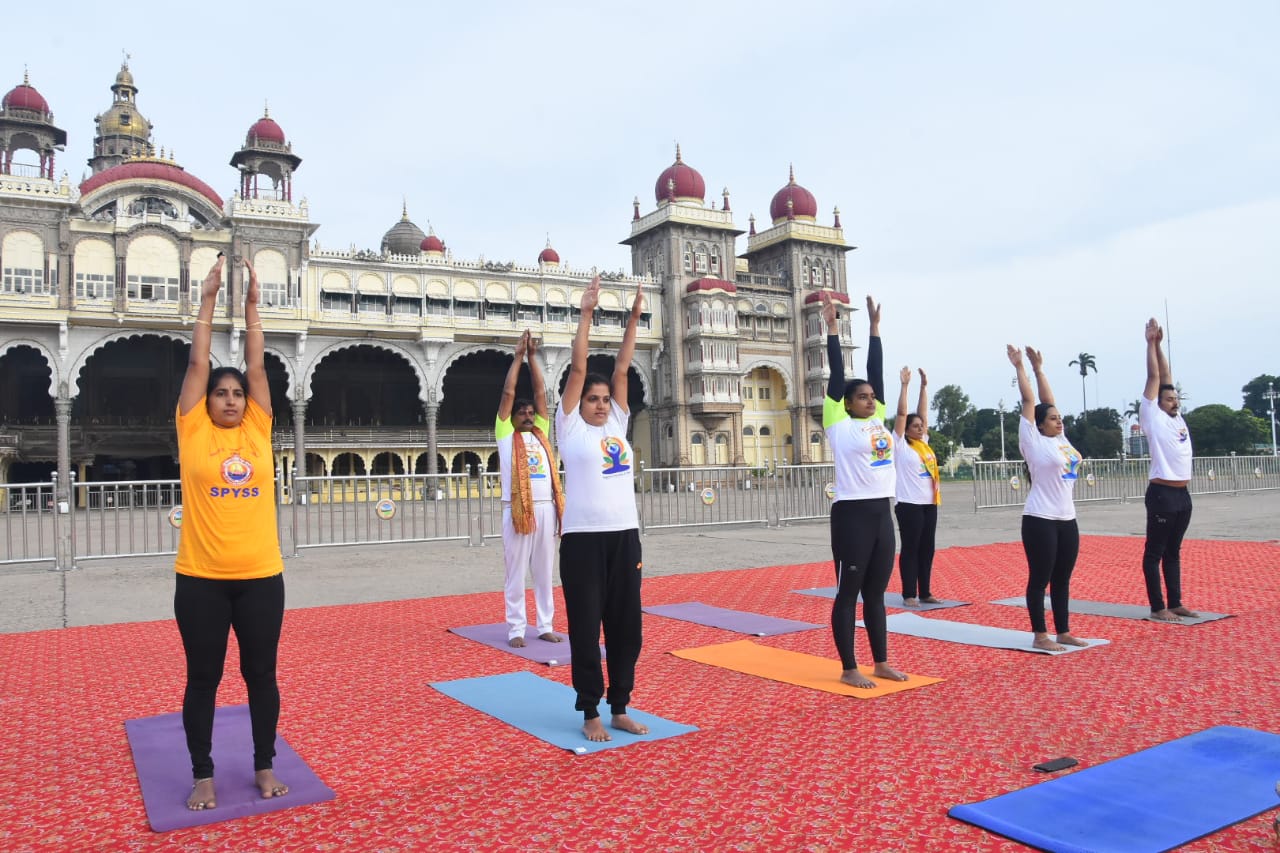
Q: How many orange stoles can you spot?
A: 1